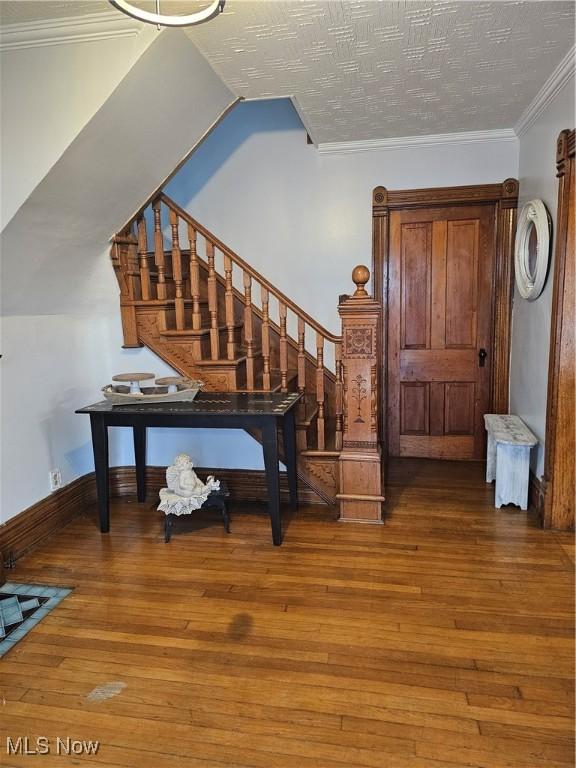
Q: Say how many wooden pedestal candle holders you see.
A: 2